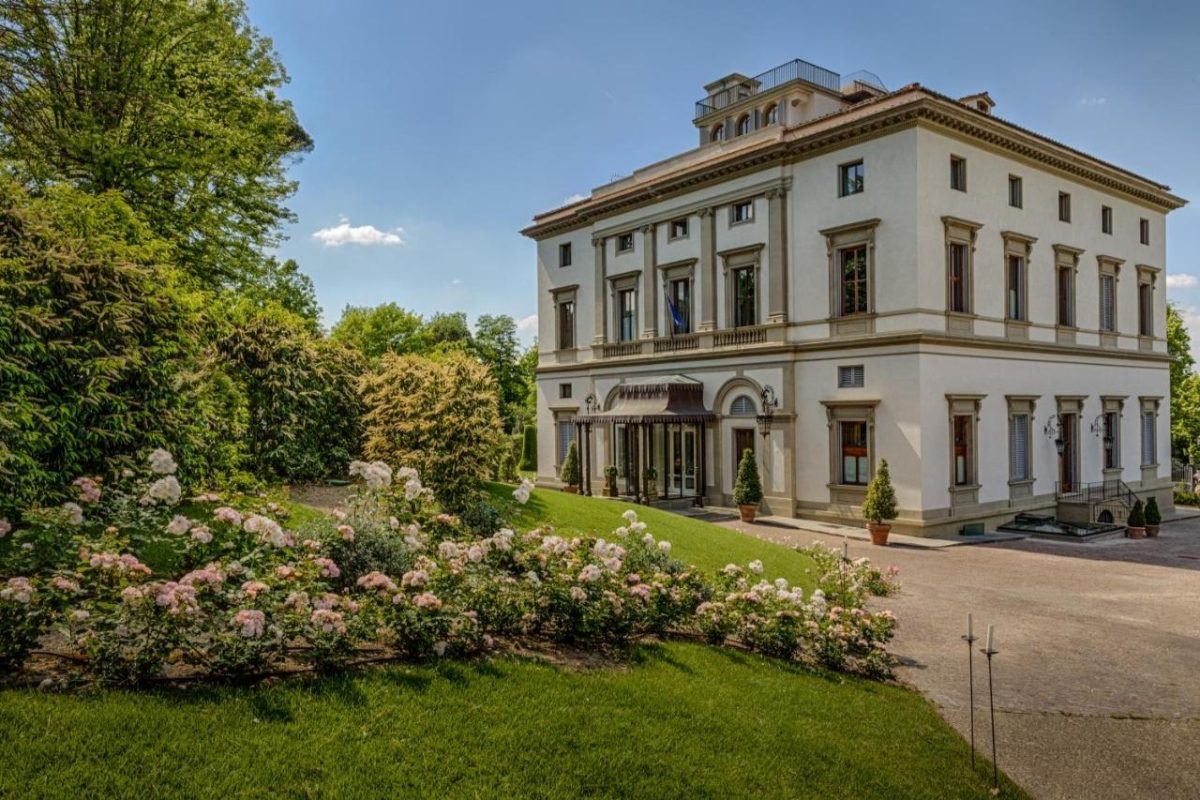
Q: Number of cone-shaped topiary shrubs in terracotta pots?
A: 5